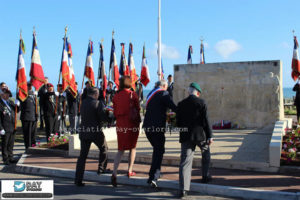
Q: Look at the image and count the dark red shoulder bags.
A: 1